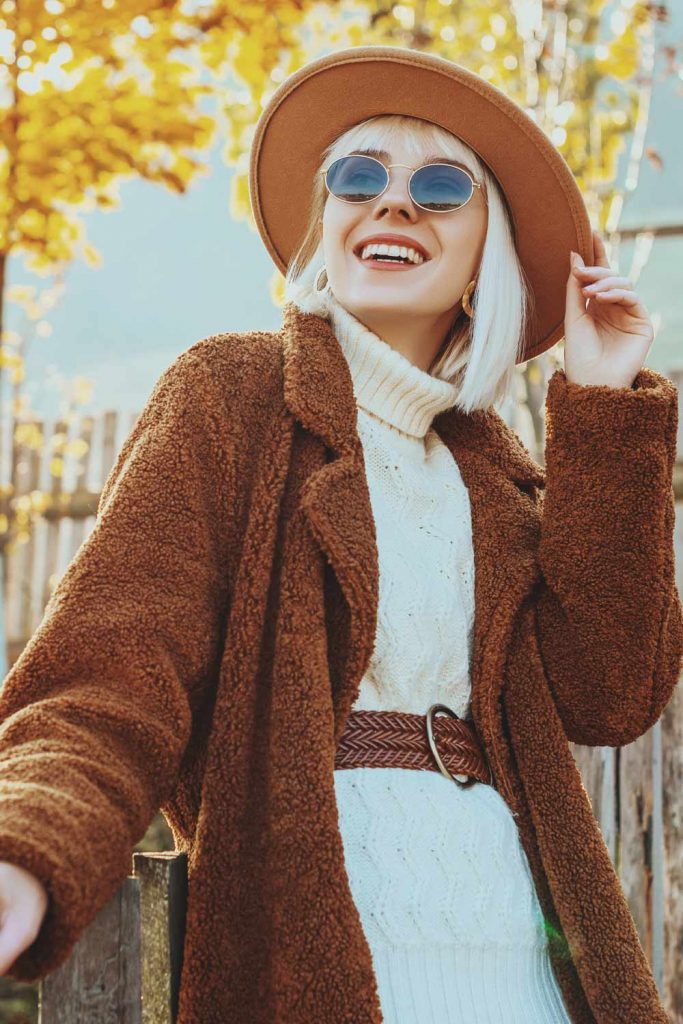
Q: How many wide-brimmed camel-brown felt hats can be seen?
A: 1